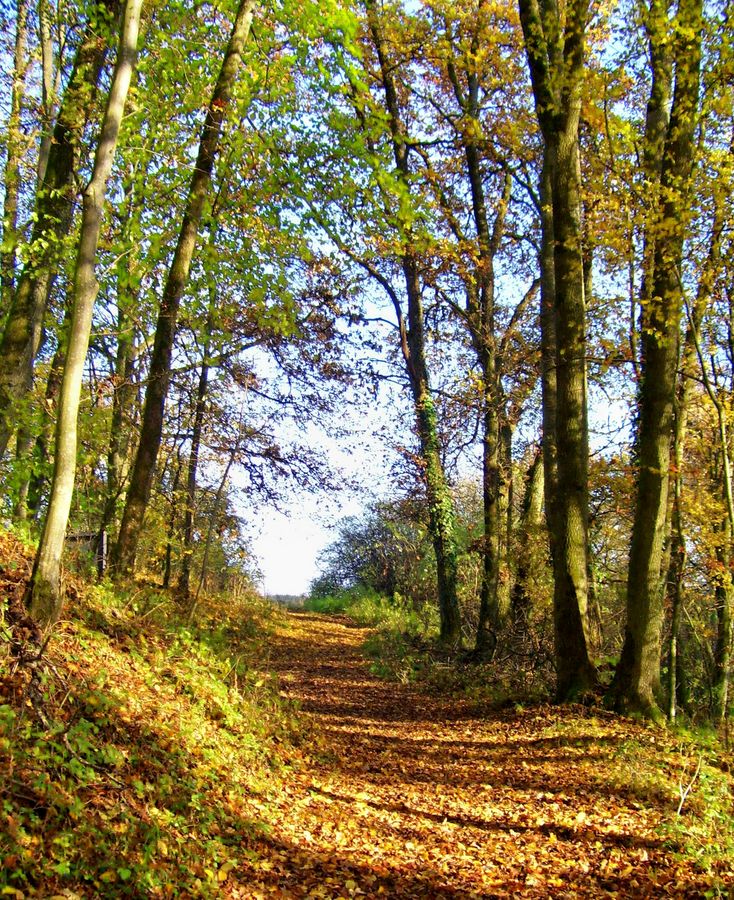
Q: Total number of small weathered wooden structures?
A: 1